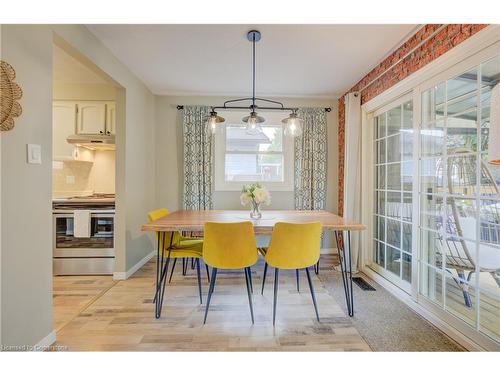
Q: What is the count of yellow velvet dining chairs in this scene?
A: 3